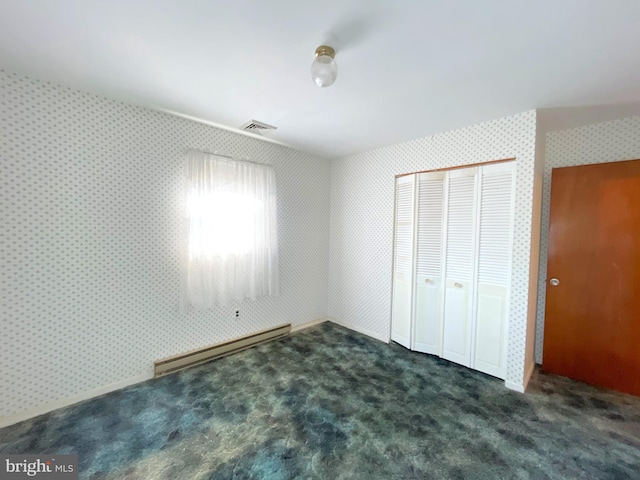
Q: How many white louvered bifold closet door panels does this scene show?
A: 4